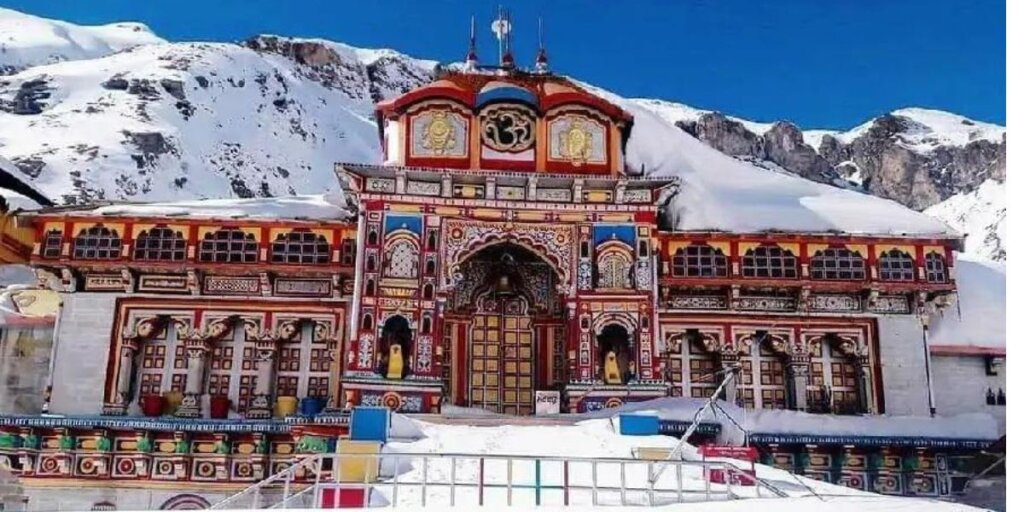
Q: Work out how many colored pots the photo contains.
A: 5